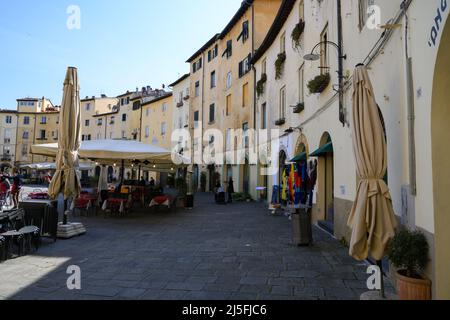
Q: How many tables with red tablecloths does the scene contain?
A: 3